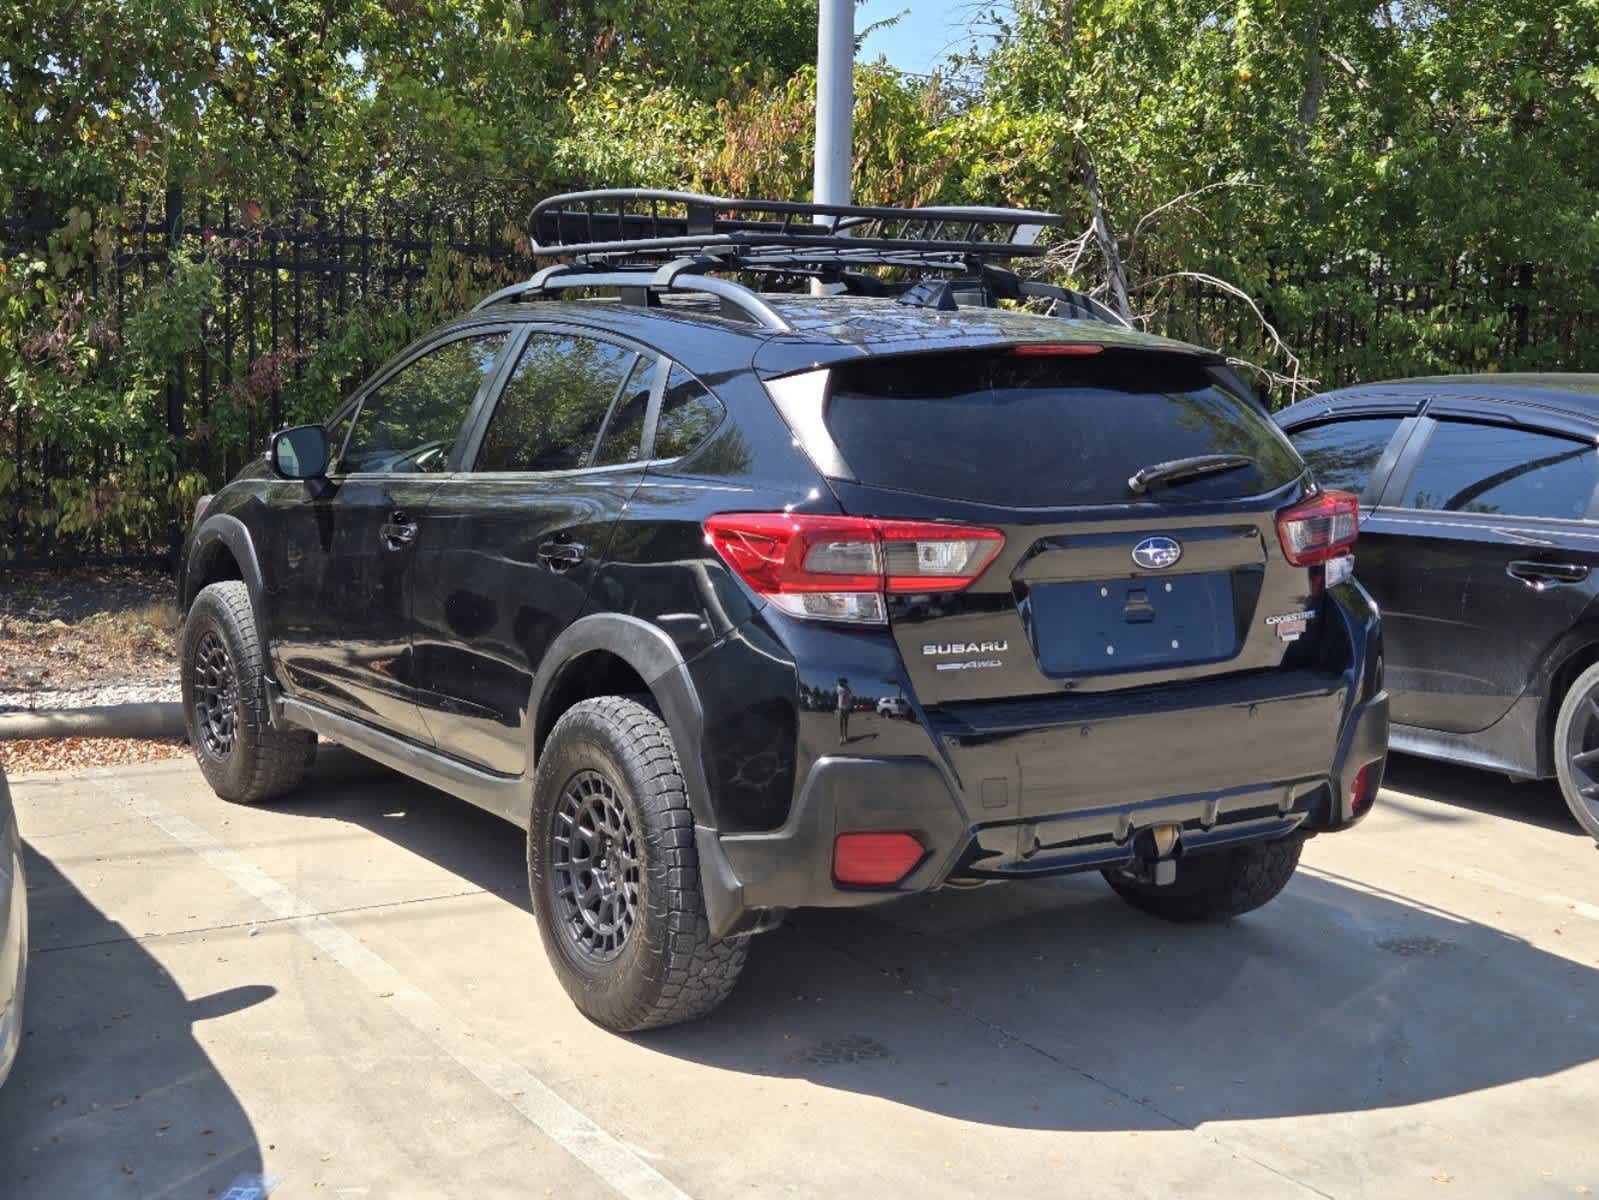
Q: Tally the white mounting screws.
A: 4